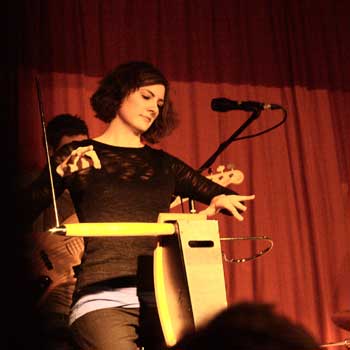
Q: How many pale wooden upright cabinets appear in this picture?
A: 1